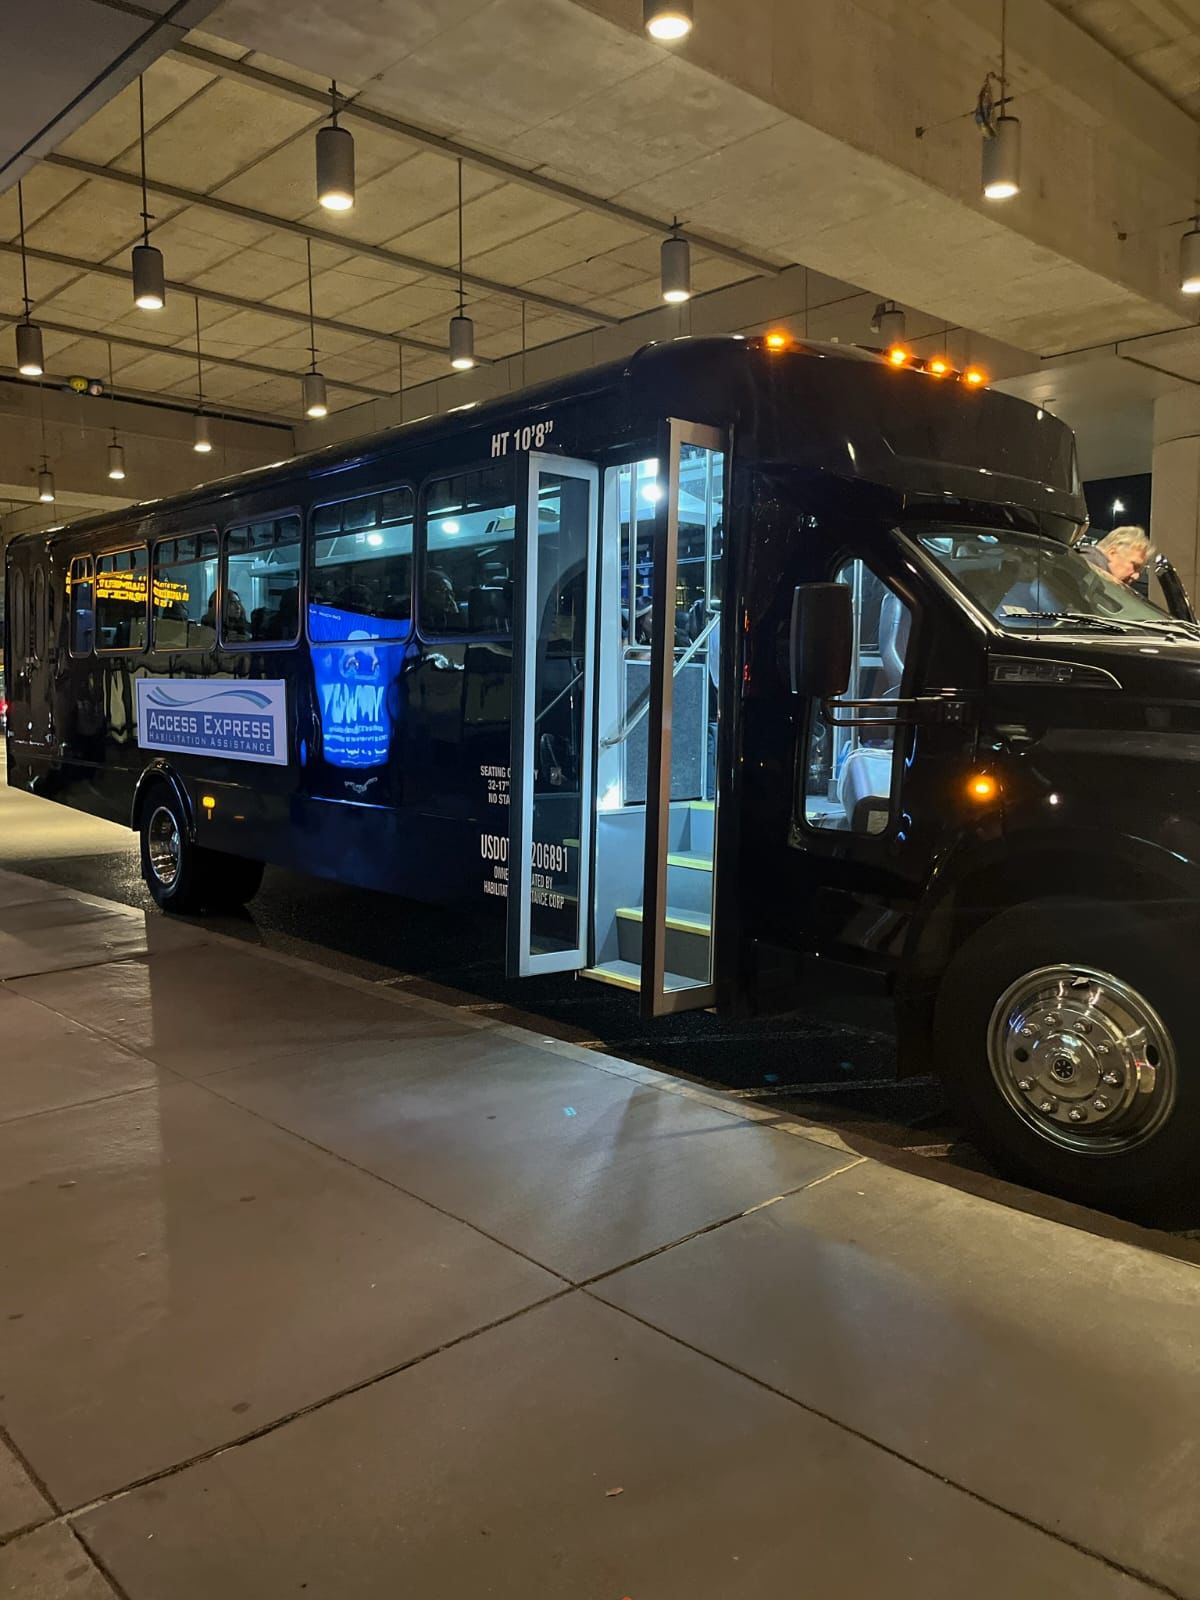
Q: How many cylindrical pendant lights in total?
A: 13